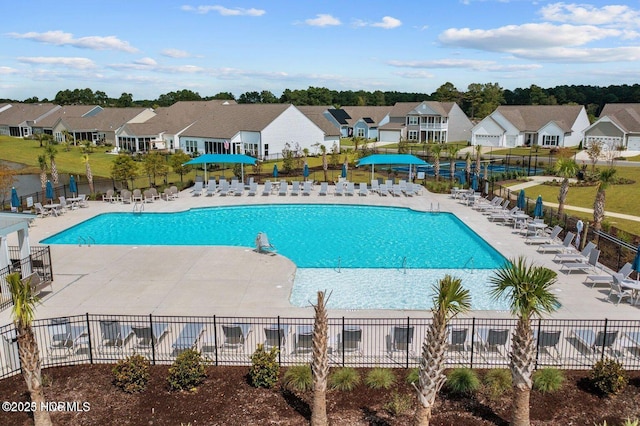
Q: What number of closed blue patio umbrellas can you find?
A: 11